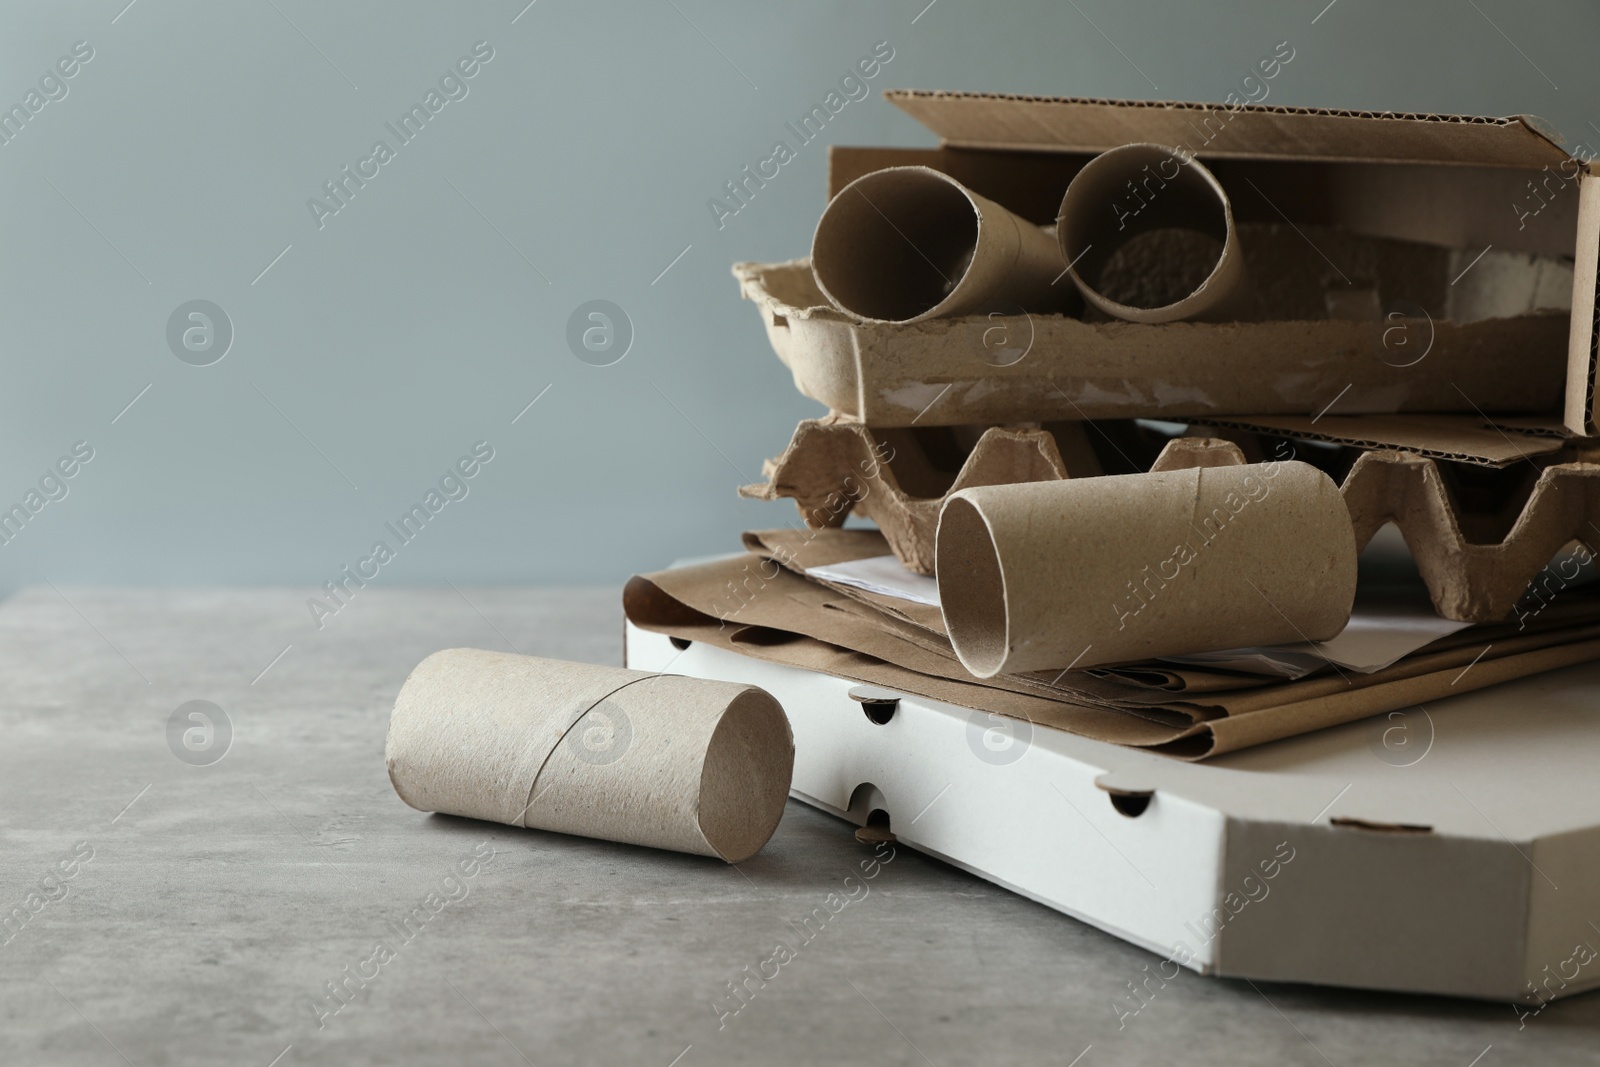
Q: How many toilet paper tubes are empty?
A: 4